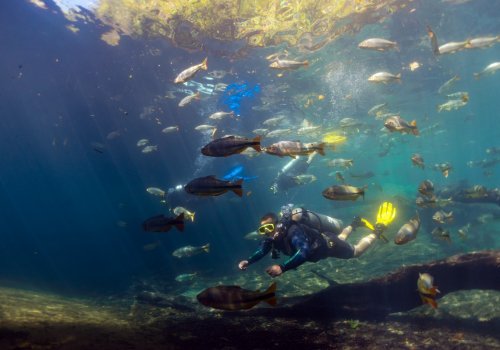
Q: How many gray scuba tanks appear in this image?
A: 1